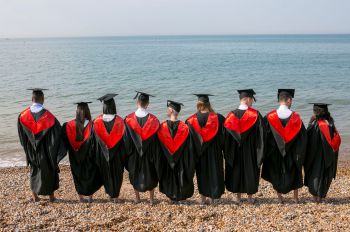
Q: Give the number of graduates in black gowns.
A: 9